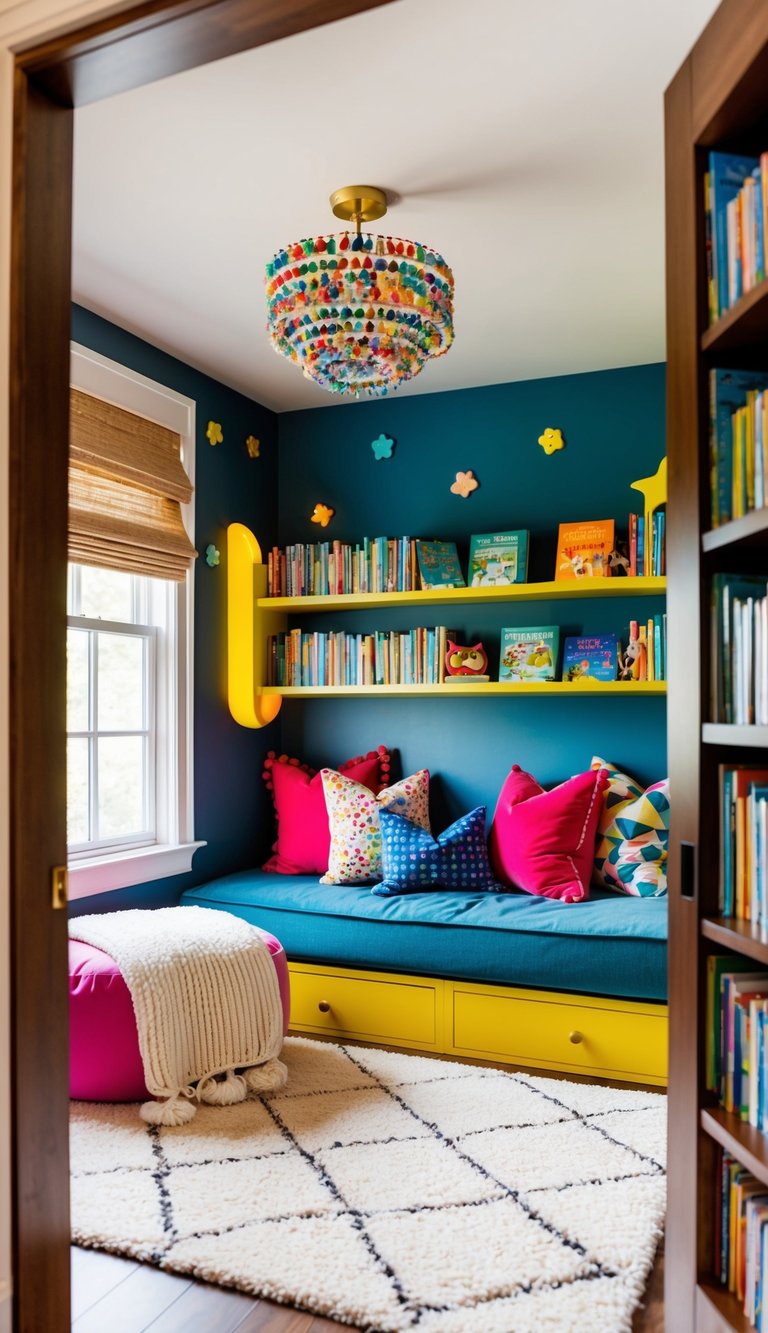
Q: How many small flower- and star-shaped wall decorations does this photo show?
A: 7